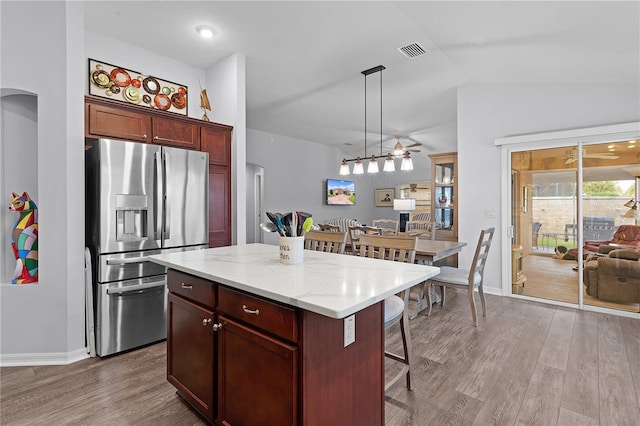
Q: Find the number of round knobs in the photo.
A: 4